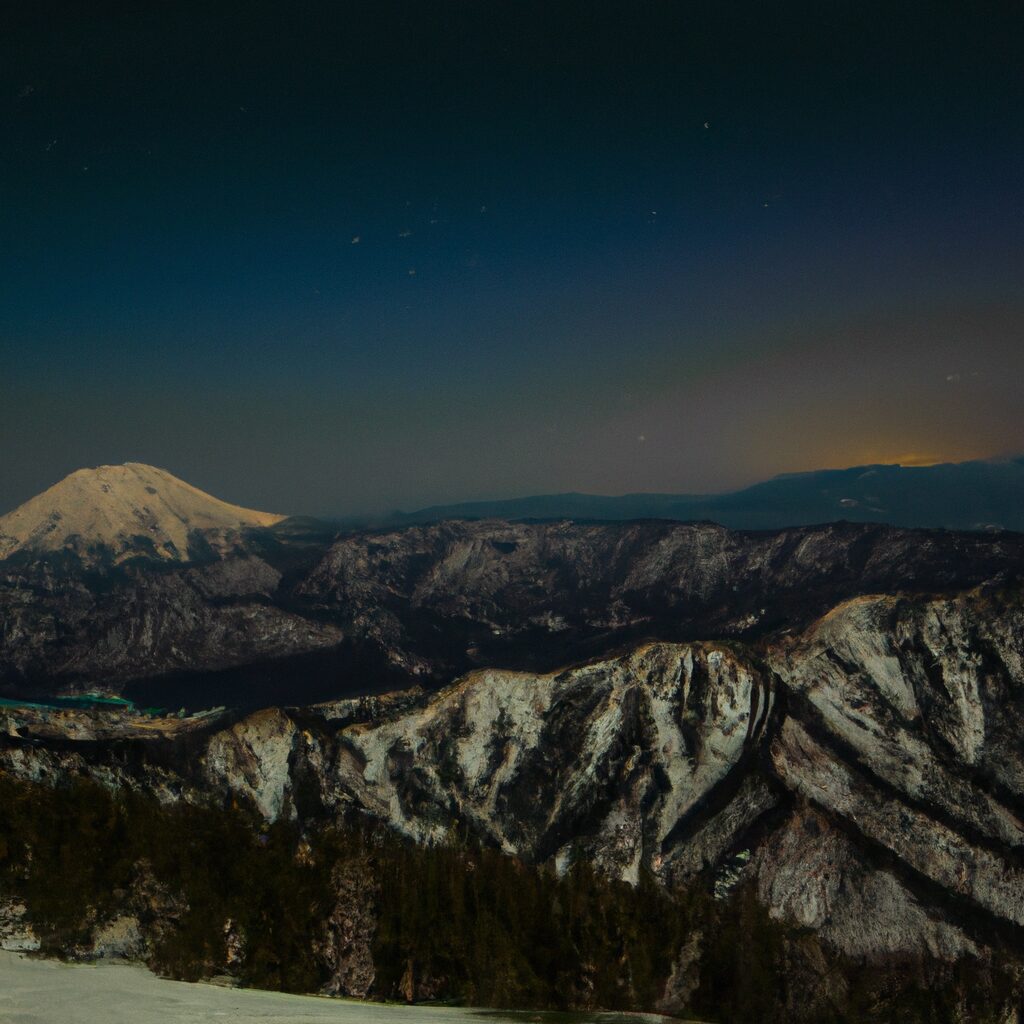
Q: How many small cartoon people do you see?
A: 0